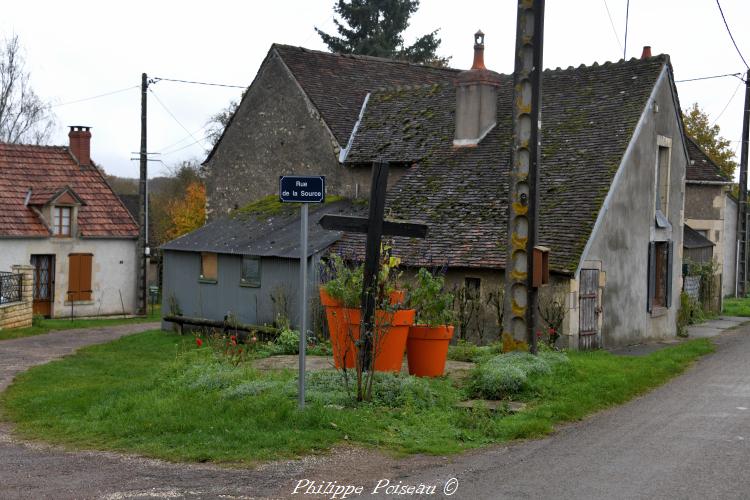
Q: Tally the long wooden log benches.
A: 1